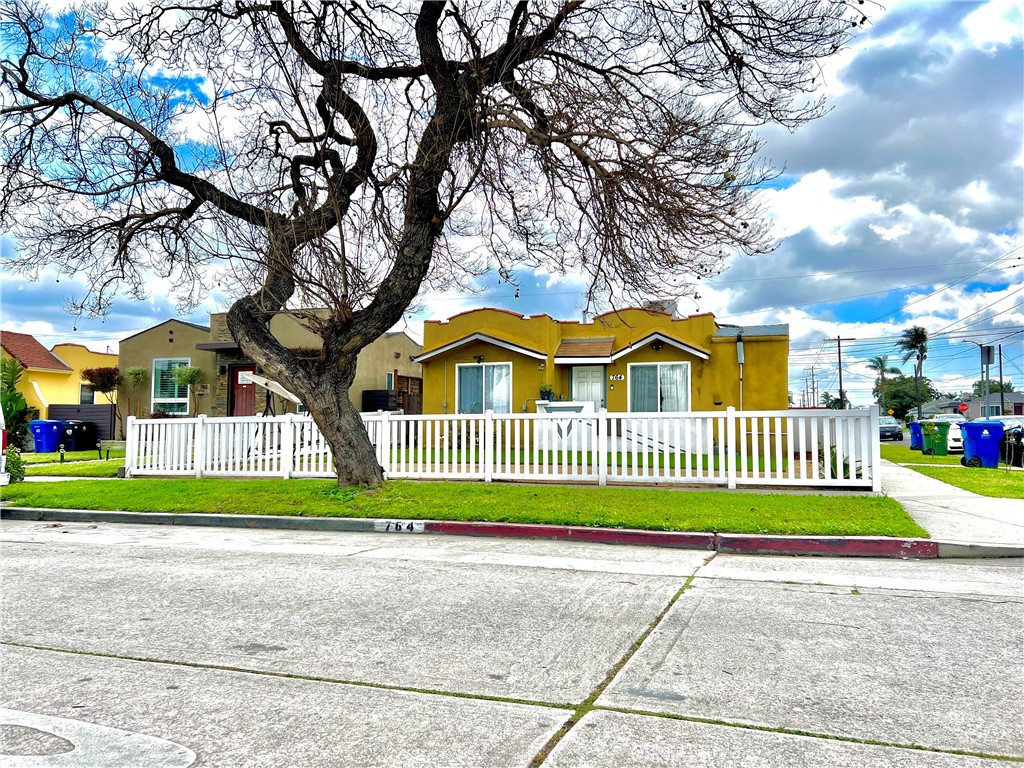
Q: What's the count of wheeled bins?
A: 7